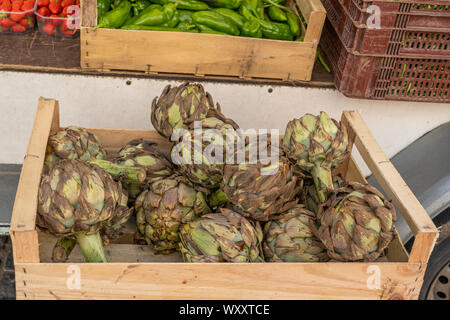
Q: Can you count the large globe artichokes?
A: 11